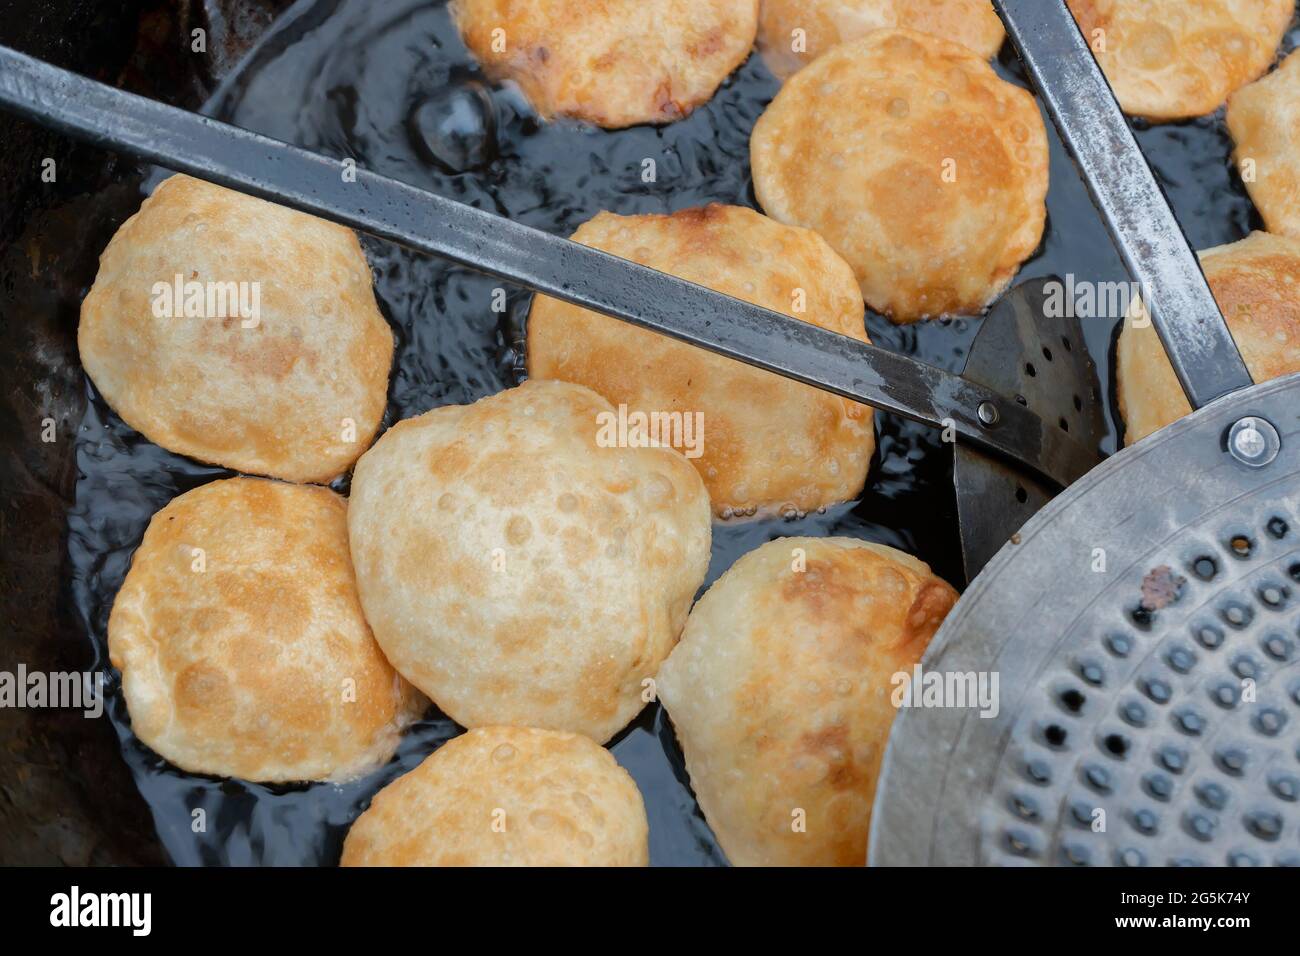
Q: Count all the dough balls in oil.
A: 12